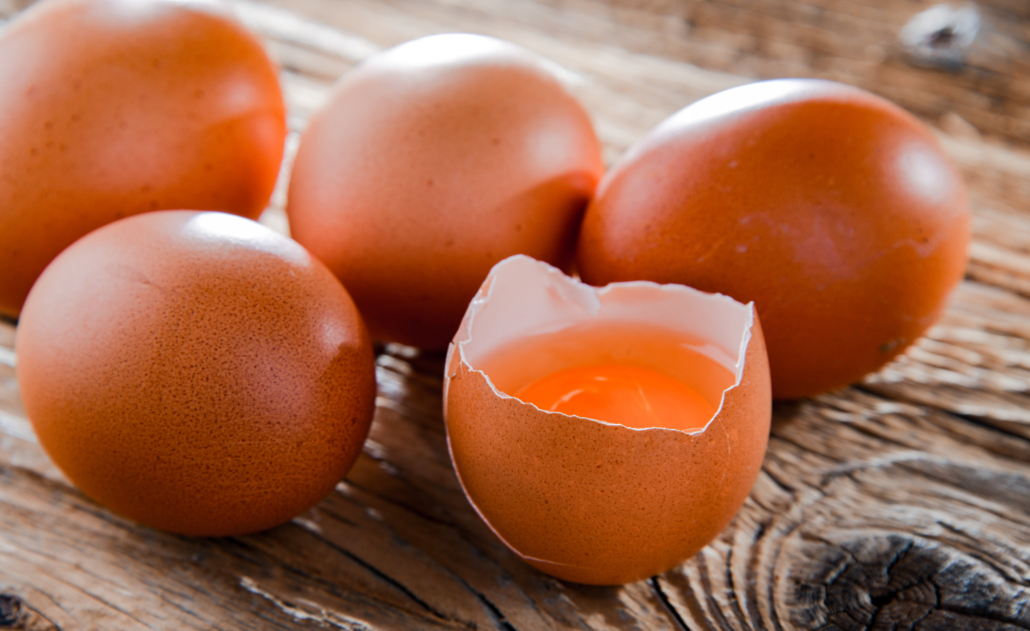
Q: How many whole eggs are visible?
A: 4